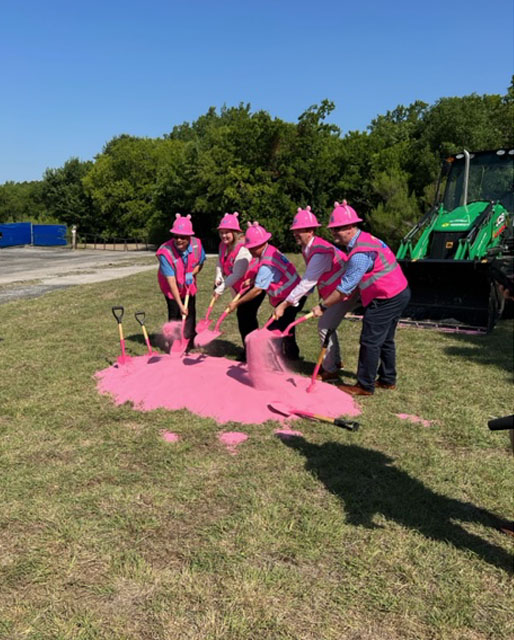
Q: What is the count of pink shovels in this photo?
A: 9